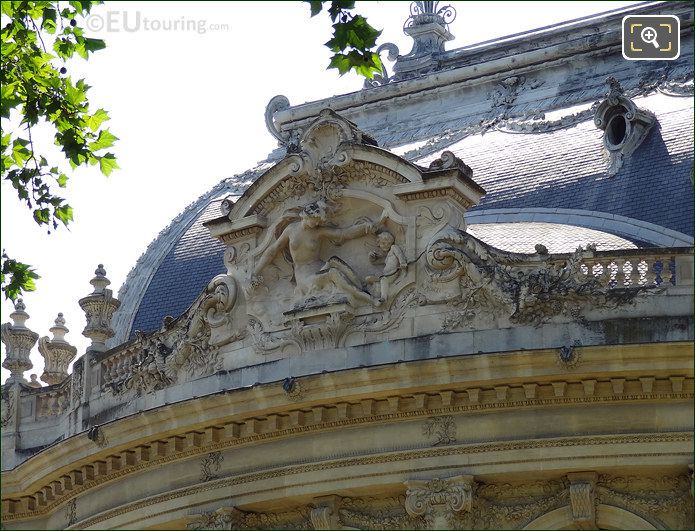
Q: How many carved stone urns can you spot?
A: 3